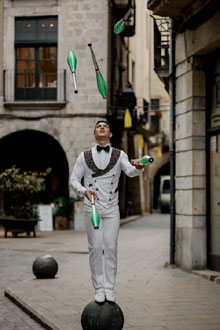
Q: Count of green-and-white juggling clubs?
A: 5